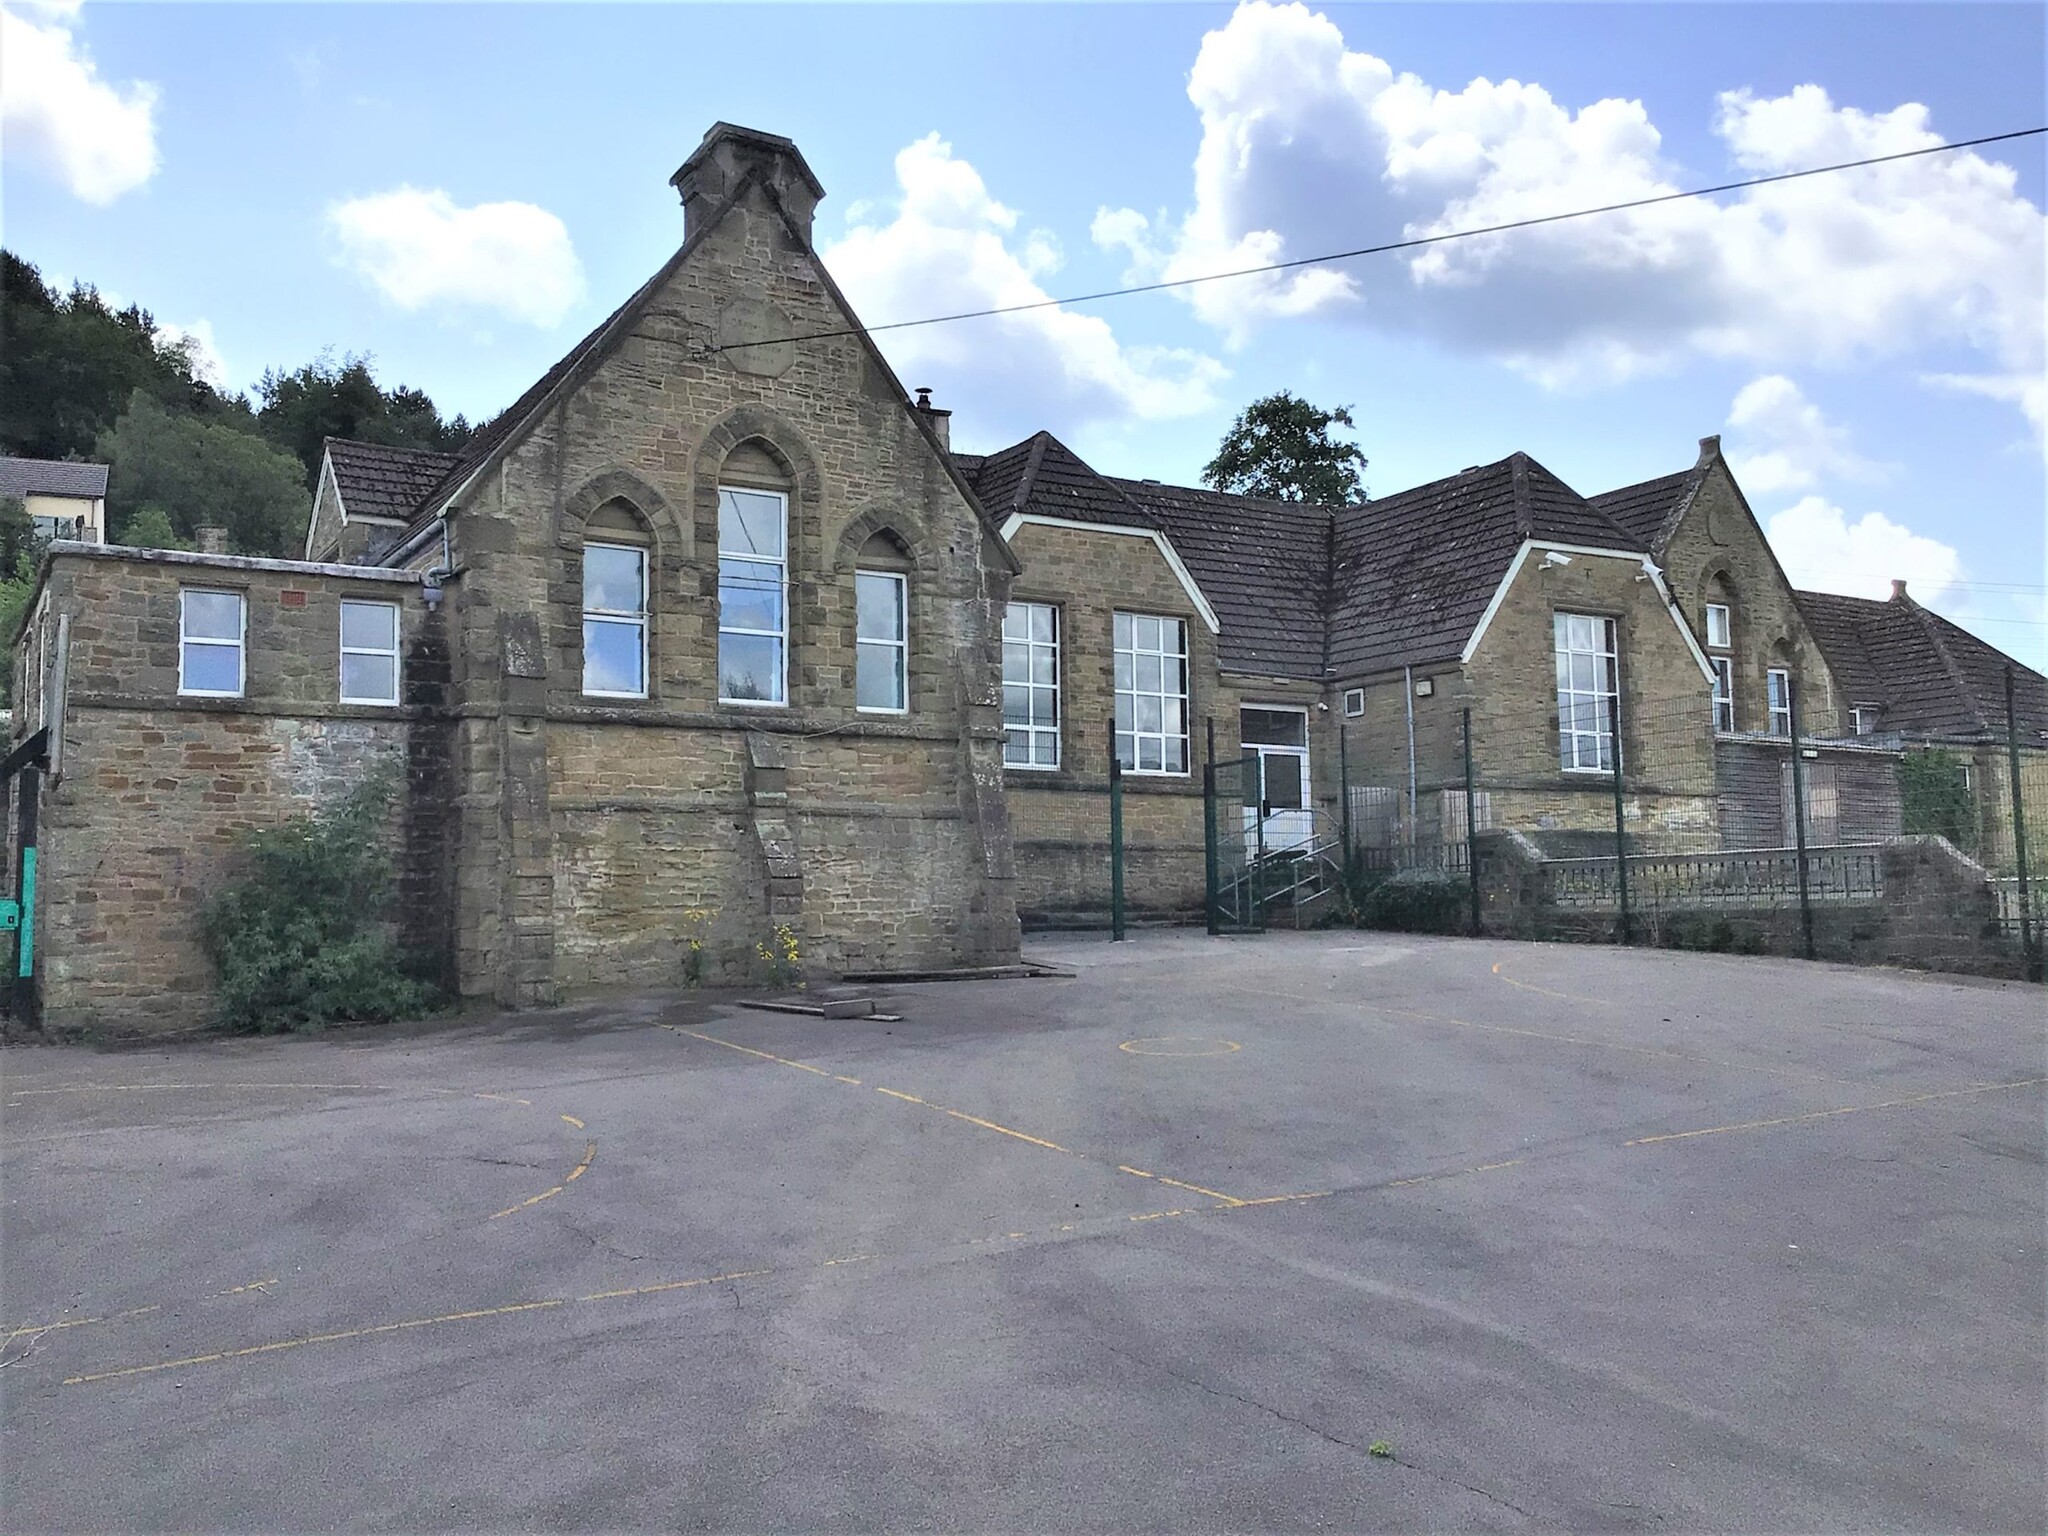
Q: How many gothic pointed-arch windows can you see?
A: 5